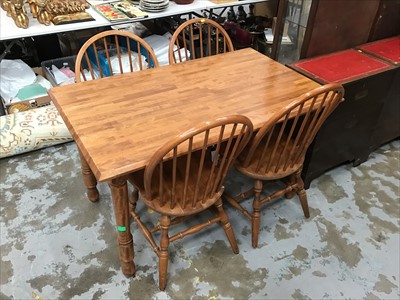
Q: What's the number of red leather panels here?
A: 2